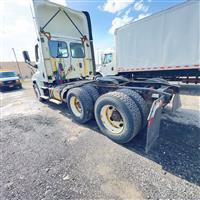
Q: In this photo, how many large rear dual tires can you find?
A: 4